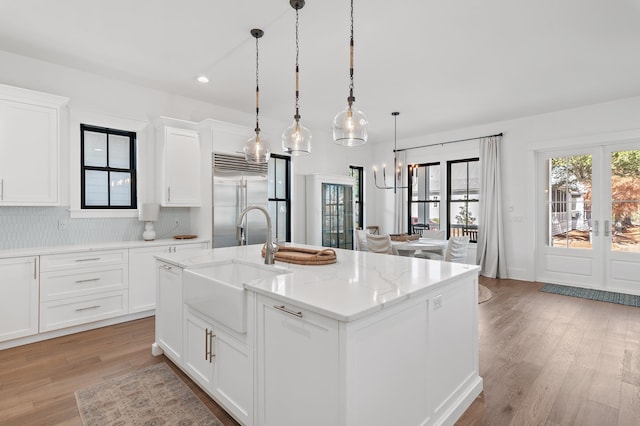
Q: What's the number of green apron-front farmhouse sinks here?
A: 0